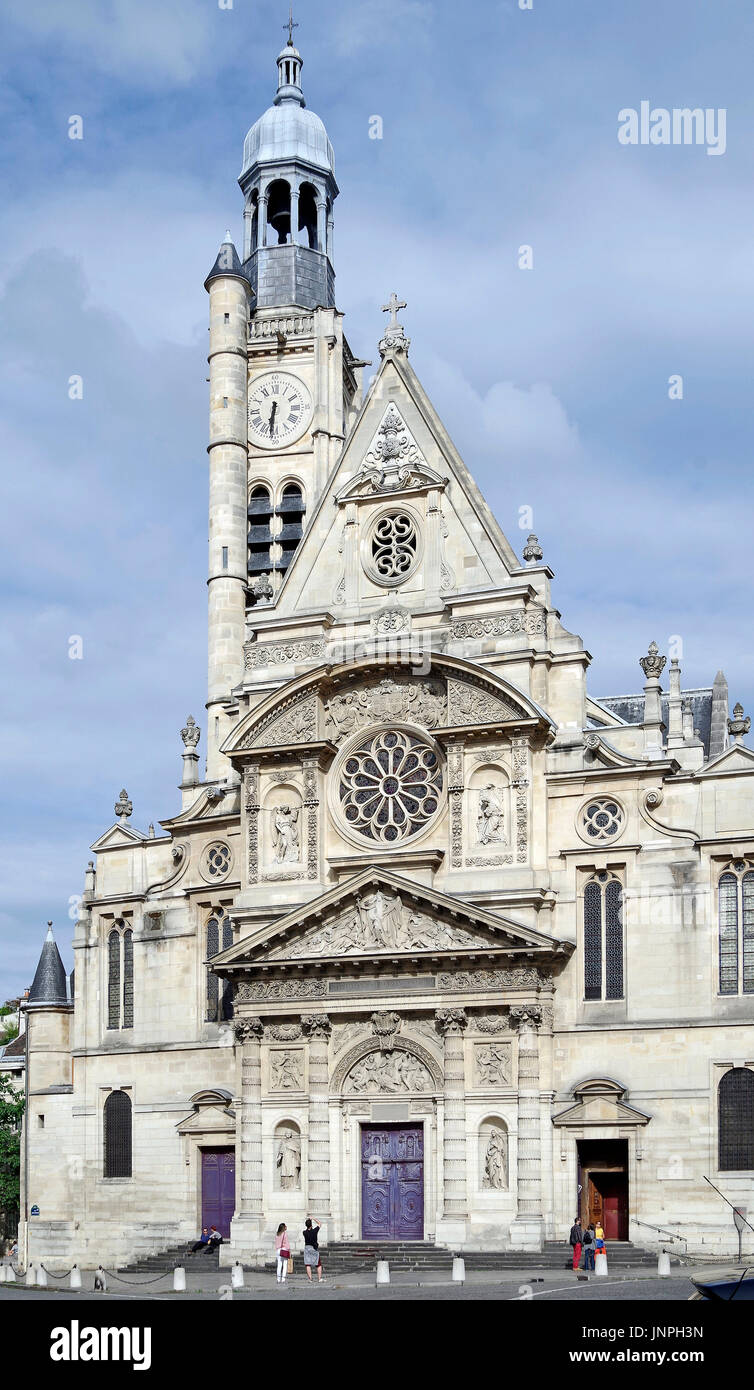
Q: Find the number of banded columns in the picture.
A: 4